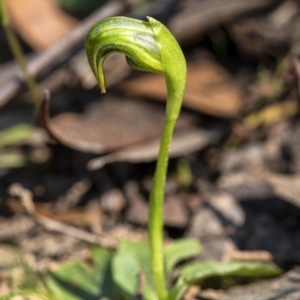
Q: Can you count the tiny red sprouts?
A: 0